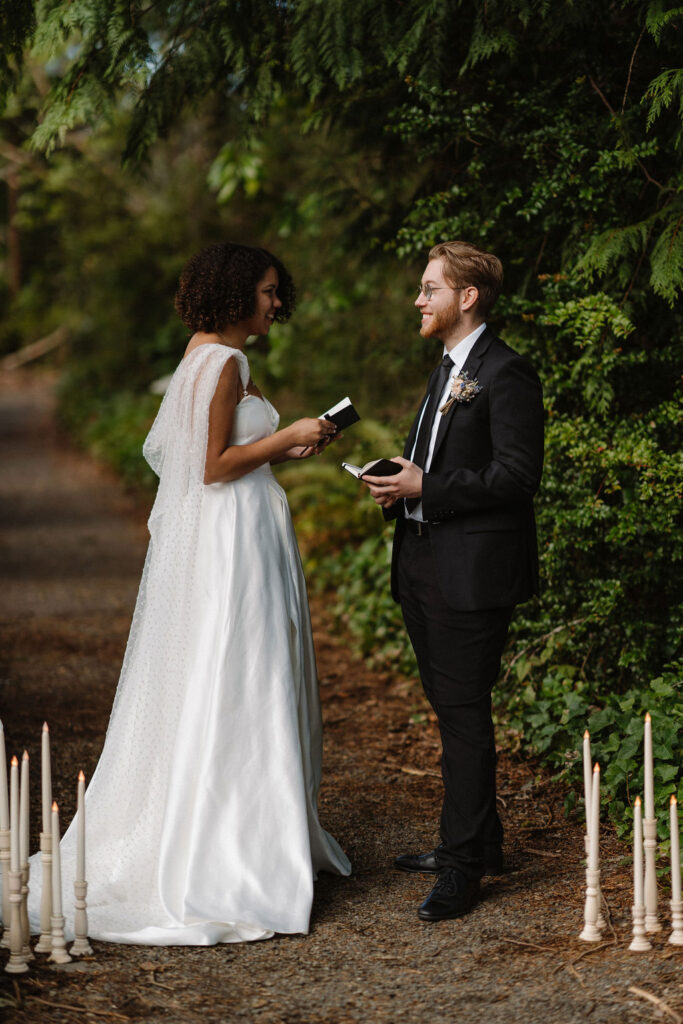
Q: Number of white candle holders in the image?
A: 11